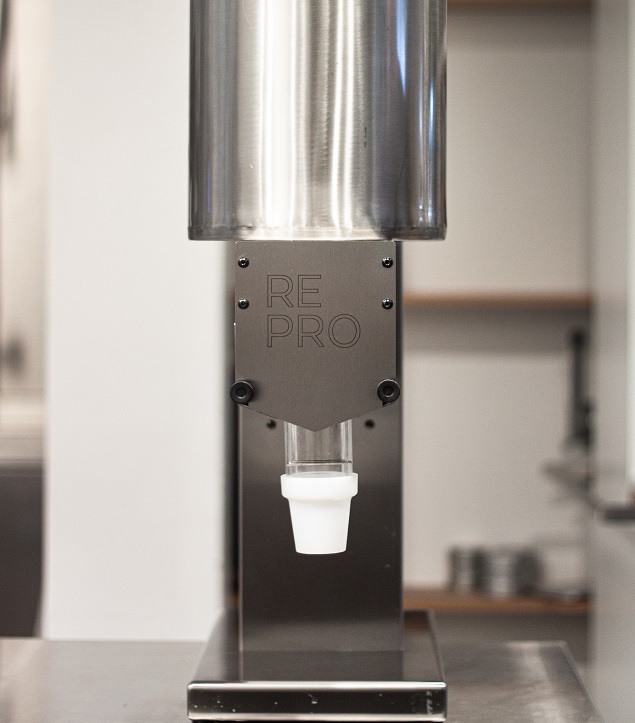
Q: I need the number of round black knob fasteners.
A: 2